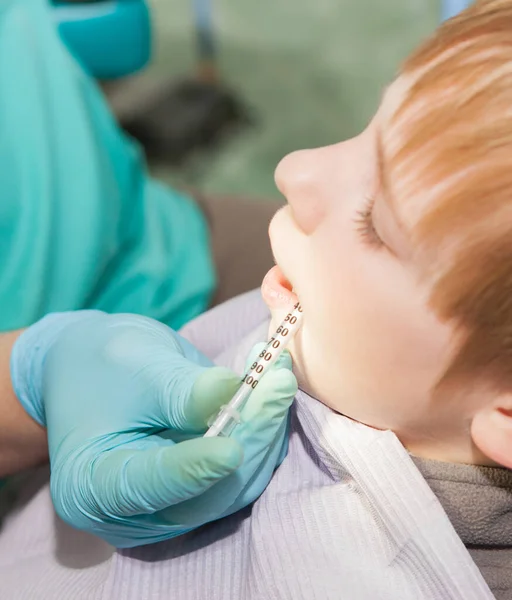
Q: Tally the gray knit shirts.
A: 1